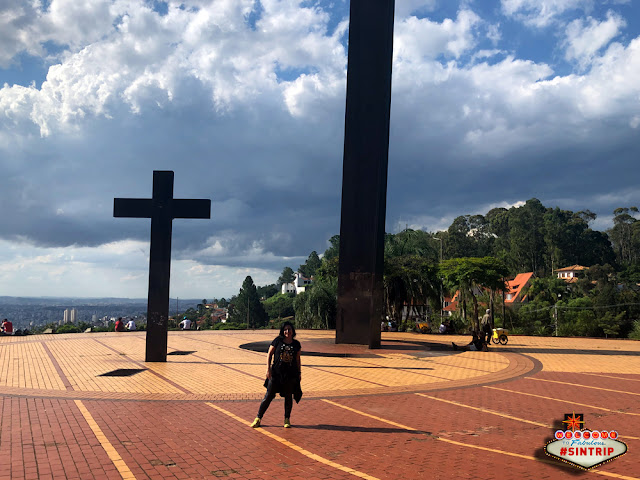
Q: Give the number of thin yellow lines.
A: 7